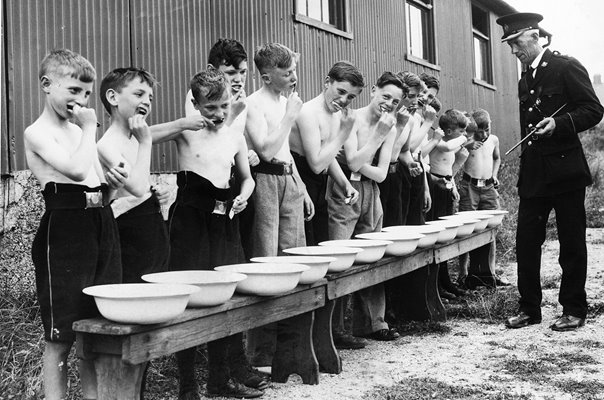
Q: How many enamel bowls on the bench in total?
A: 12